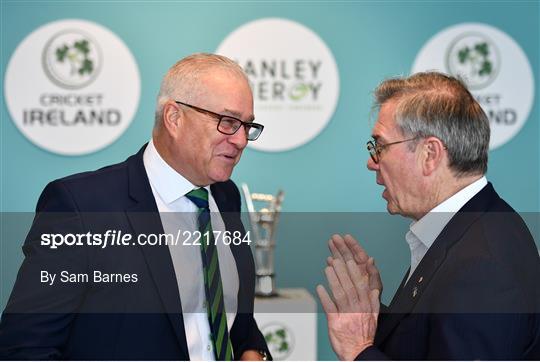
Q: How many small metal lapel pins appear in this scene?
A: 2